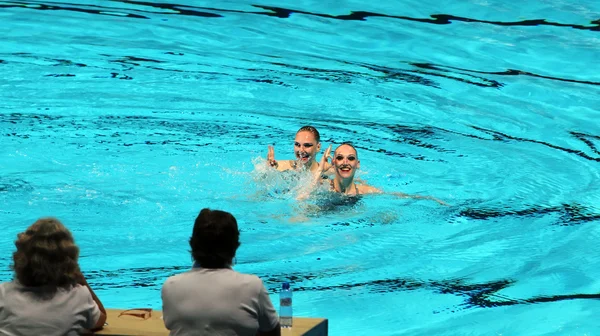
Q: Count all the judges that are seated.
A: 2